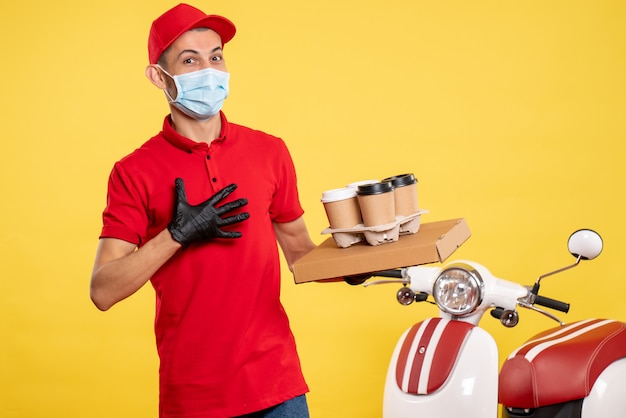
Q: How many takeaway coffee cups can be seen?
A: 4